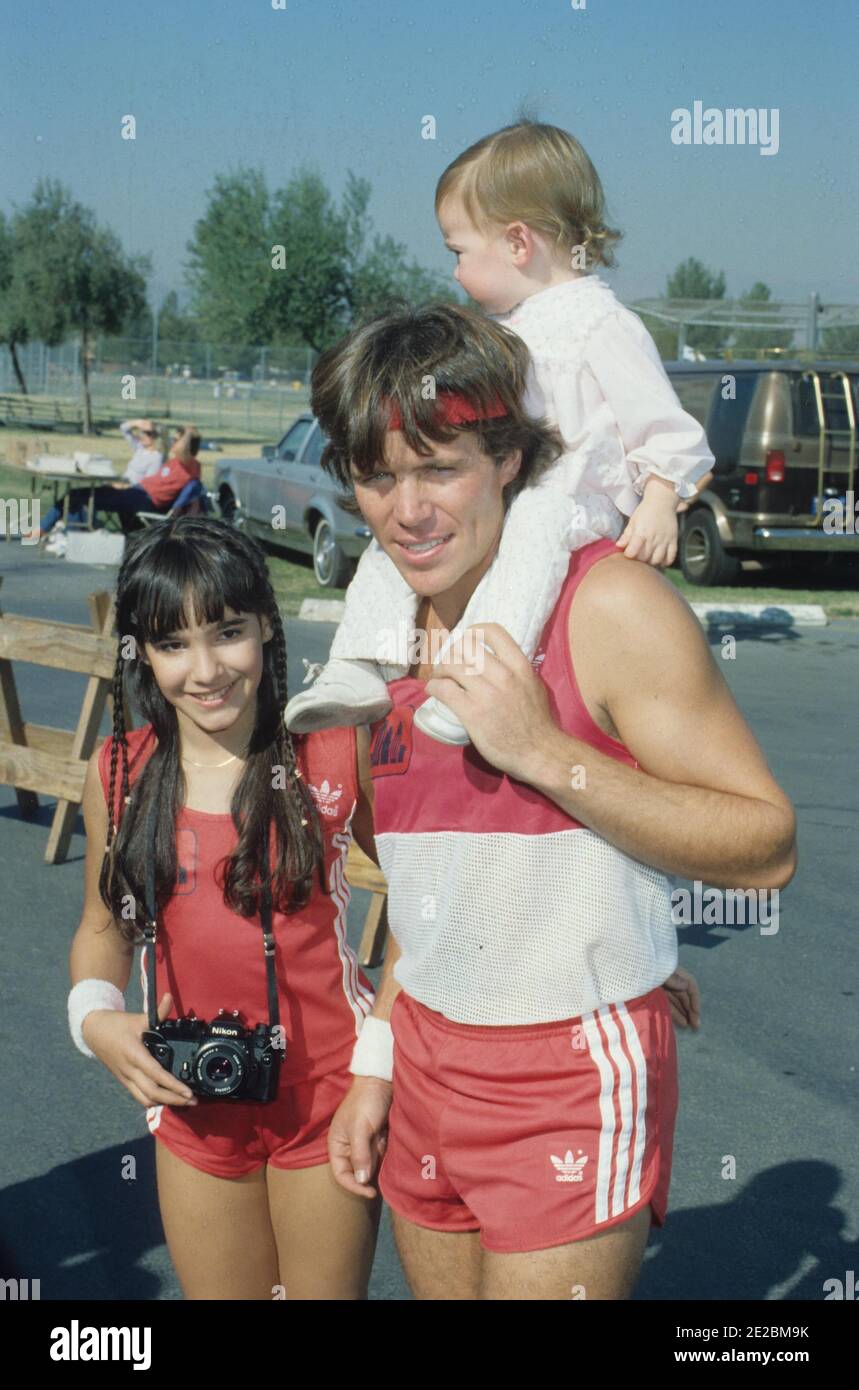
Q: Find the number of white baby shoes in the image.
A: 2